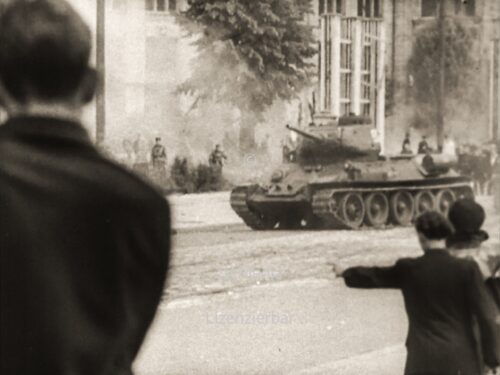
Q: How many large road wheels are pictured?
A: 5